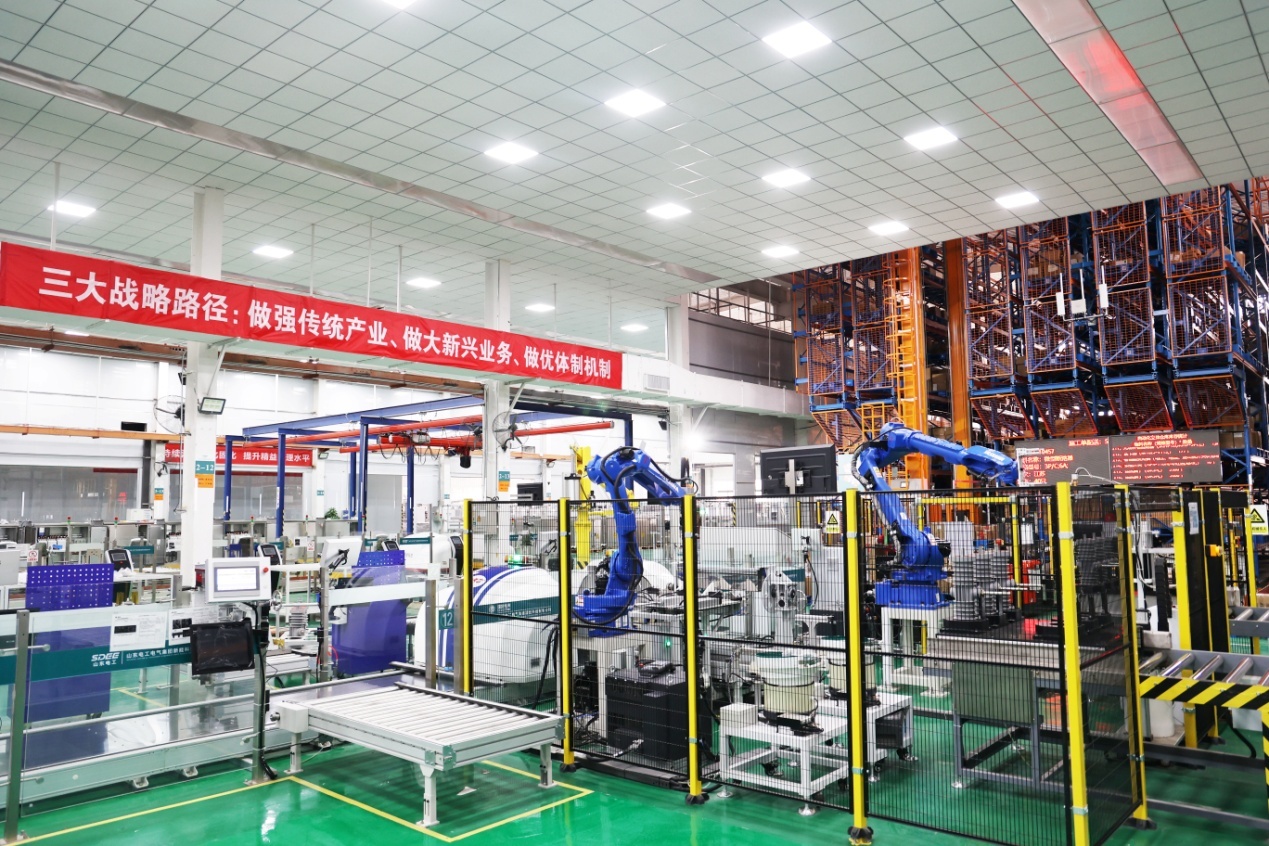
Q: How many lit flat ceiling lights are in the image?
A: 15